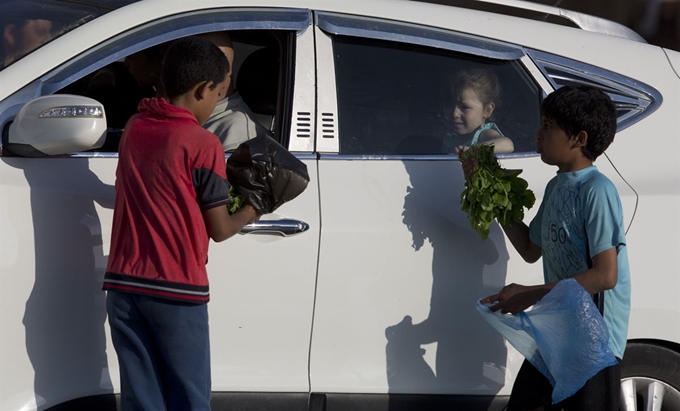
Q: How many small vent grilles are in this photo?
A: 2